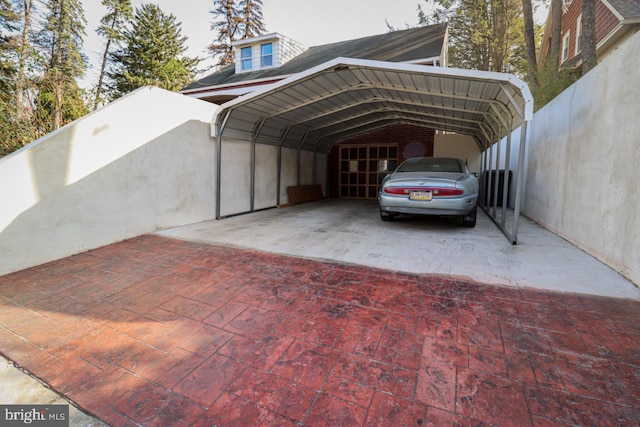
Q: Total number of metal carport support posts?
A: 12